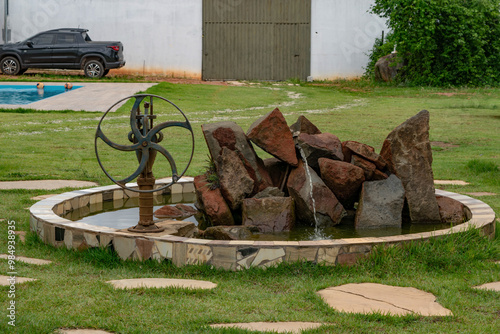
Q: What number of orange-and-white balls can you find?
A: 2